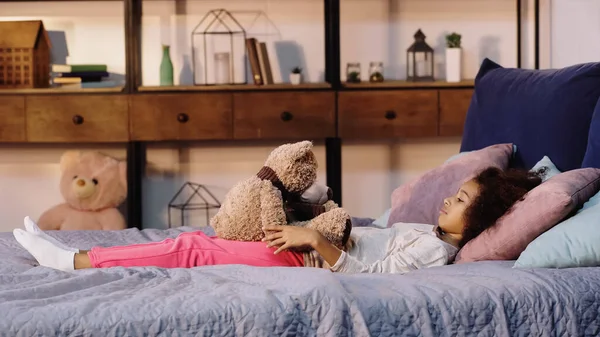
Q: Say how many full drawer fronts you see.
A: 4